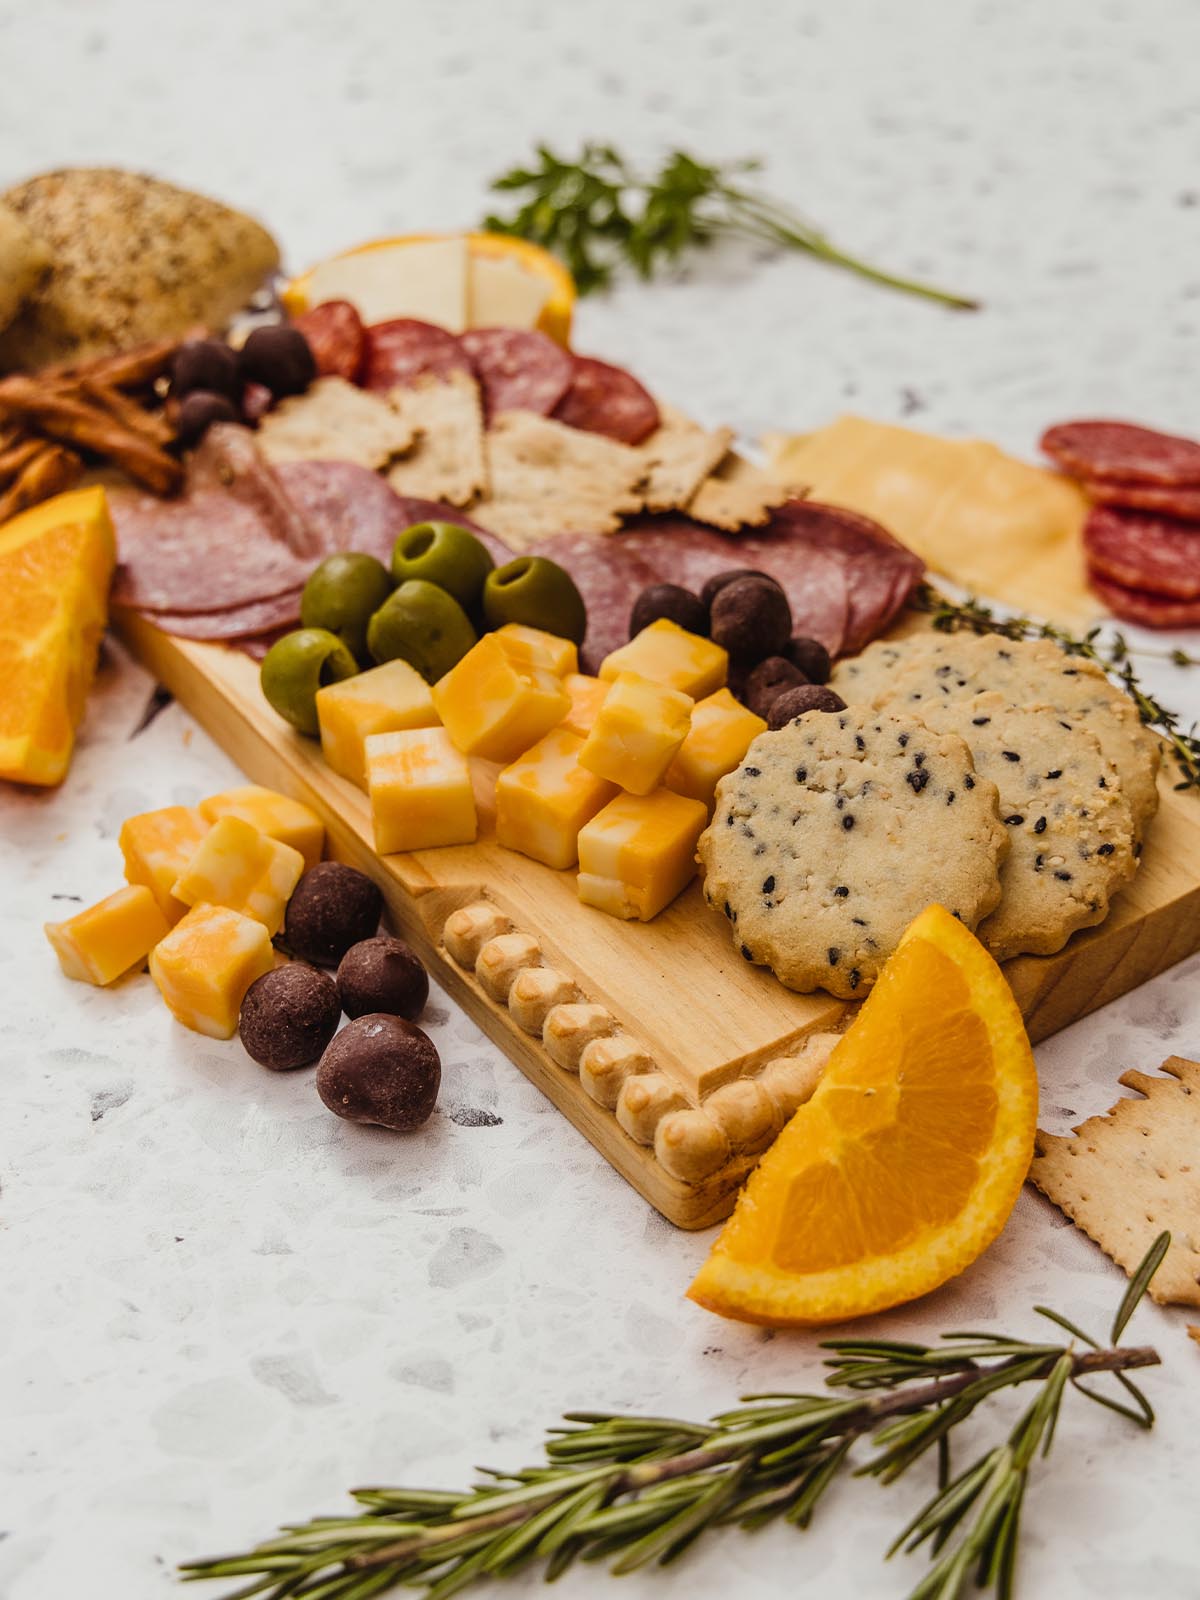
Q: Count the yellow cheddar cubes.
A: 15